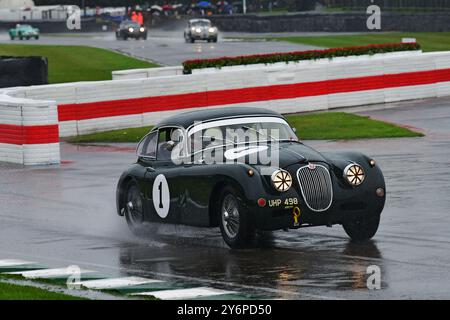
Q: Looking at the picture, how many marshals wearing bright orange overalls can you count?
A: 2